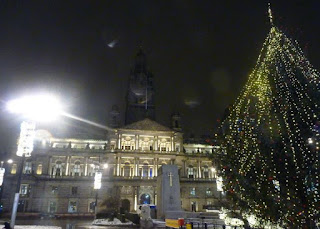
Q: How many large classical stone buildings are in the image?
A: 1